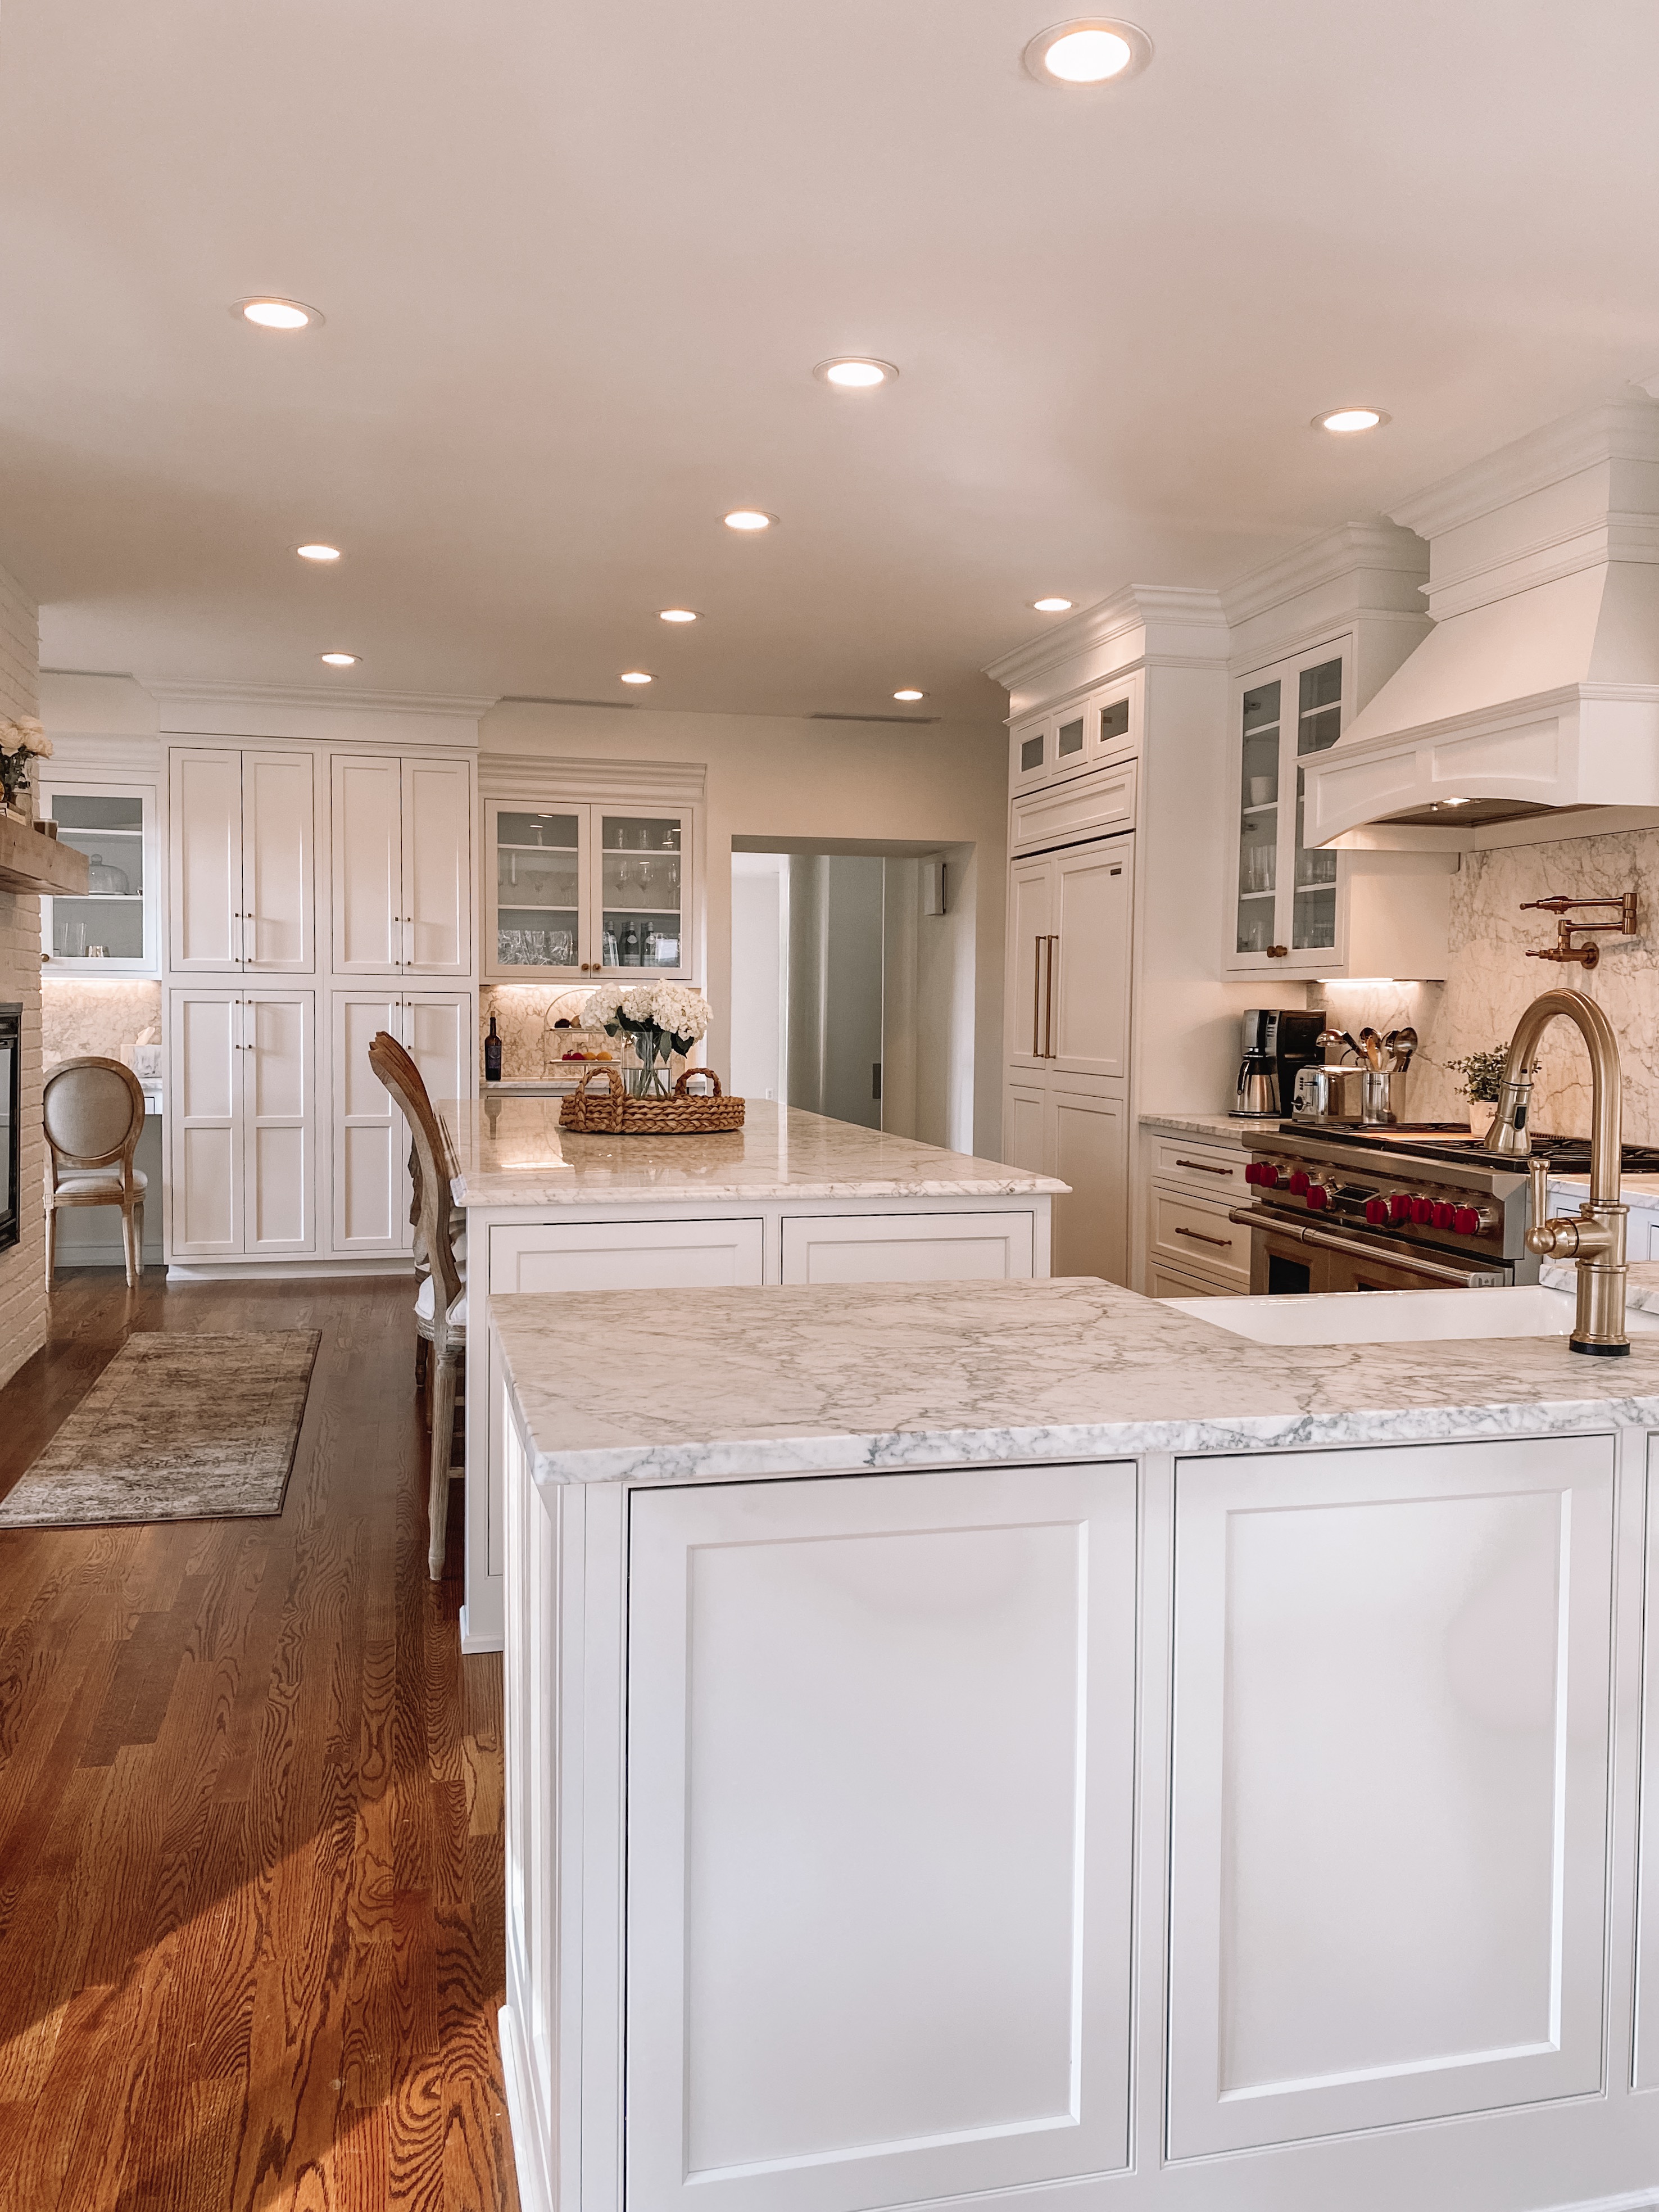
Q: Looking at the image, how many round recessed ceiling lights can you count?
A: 11